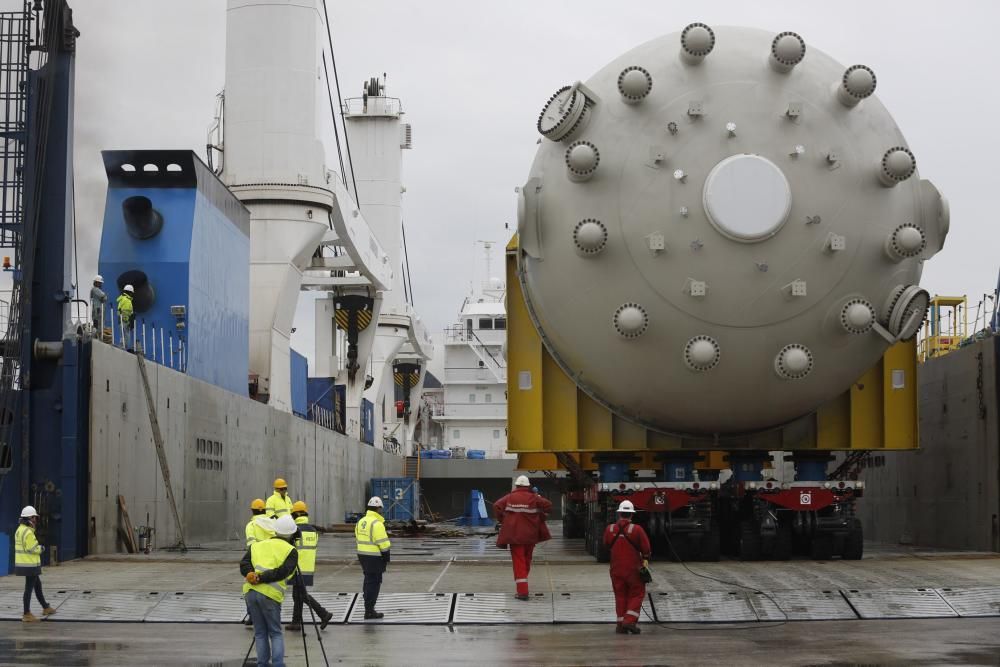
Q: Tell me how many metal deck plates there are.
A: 11